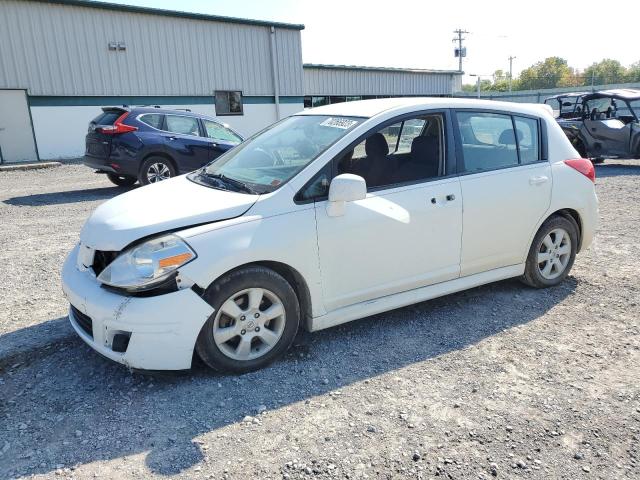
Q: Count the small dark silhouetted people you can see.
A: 0